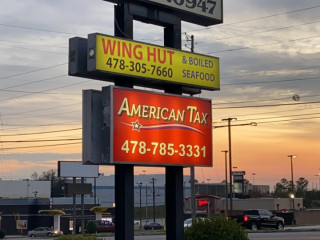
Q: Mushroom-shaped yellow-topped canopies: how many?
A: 2